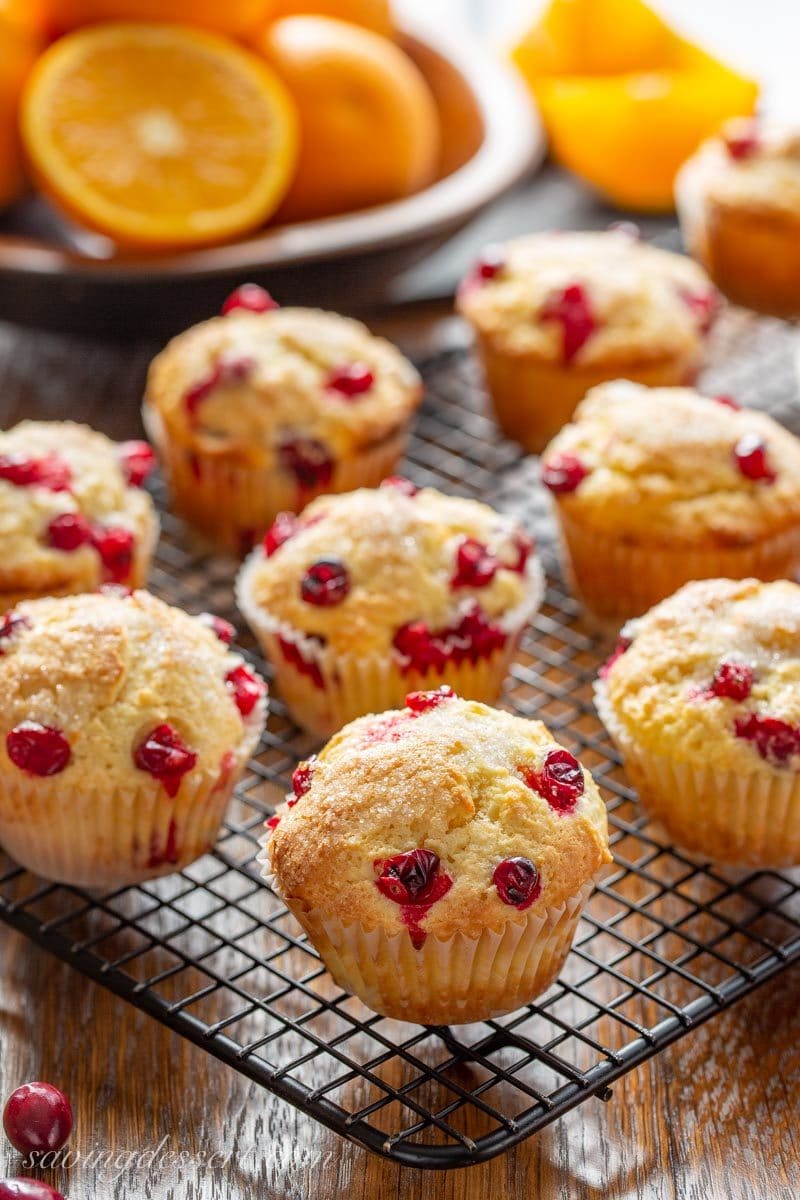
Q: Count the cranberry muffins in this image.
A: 9